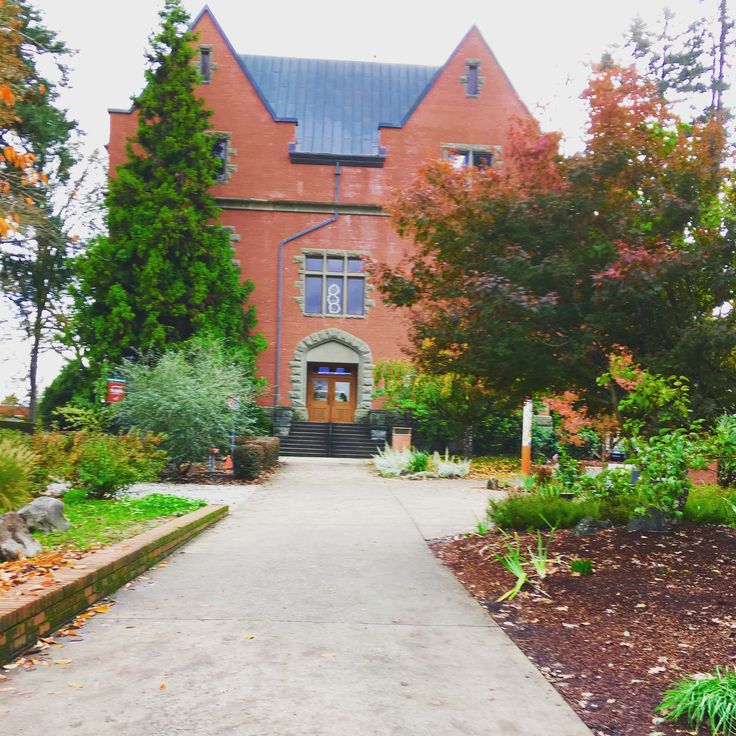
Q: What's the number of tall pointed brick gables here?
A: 2